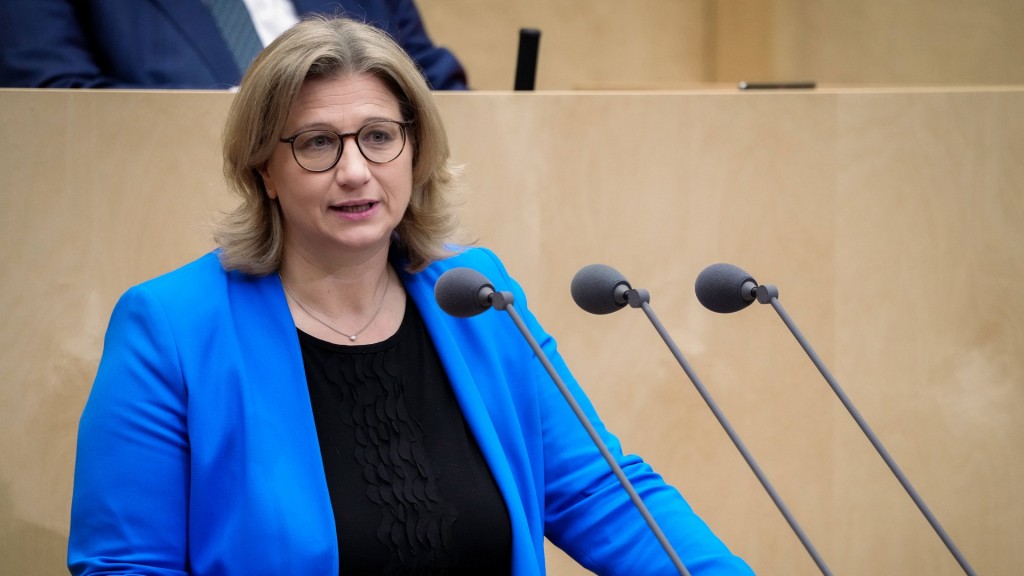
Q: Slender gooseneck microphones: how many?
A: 3